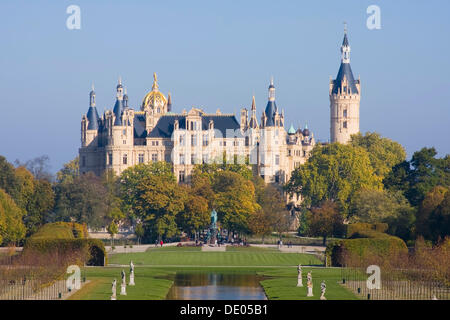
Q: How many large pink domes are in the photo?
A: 0